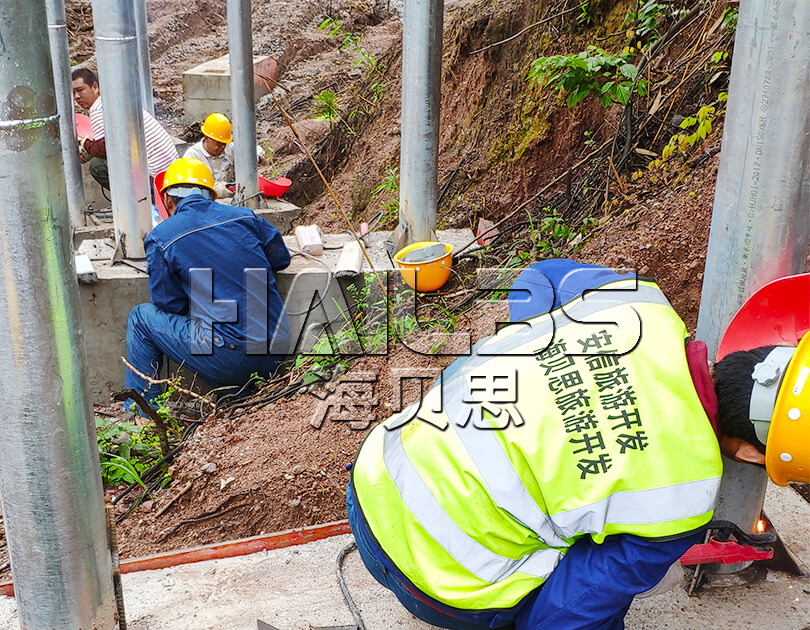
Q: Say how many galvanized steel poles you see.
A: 7